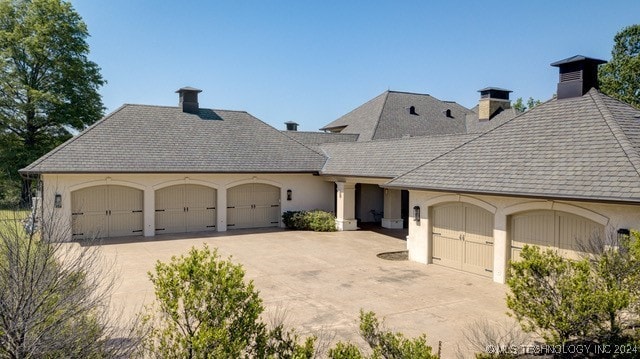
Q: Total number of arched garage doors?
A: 5